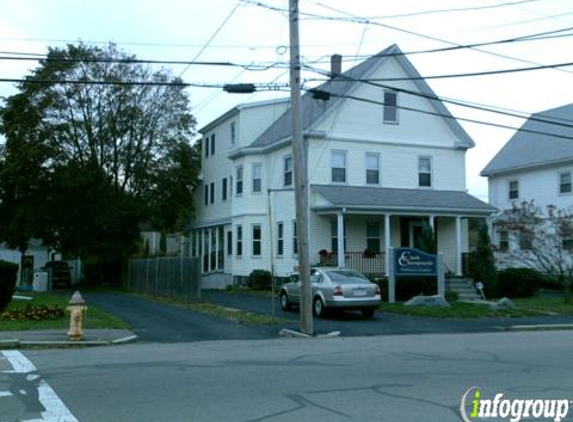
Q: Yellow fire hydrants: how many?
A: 1